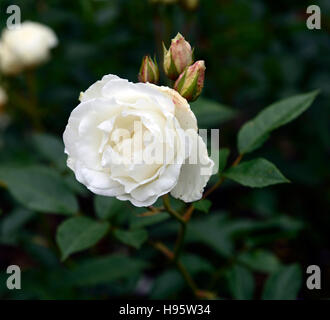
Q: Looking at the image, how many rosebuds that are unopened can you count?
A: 3